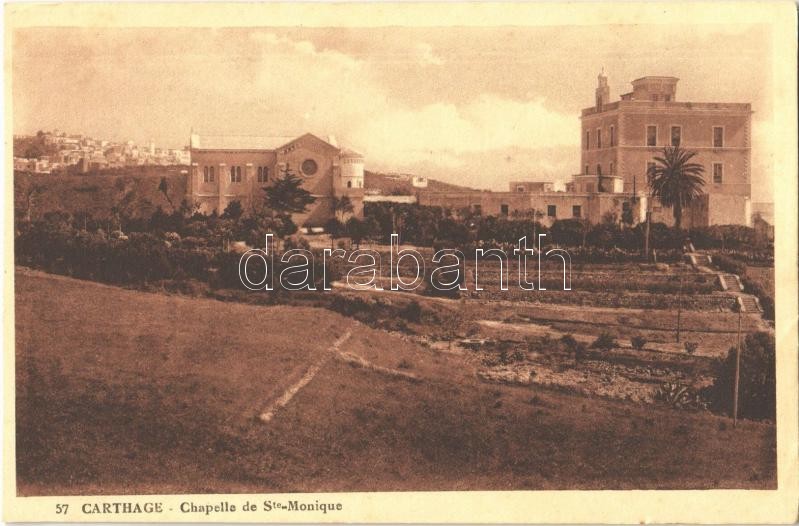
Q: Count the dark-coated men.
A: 0